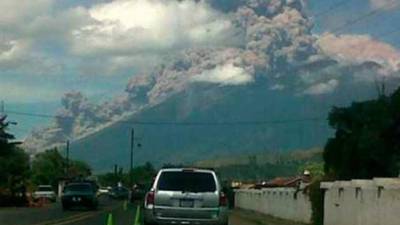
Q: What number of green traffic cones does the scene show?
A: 3